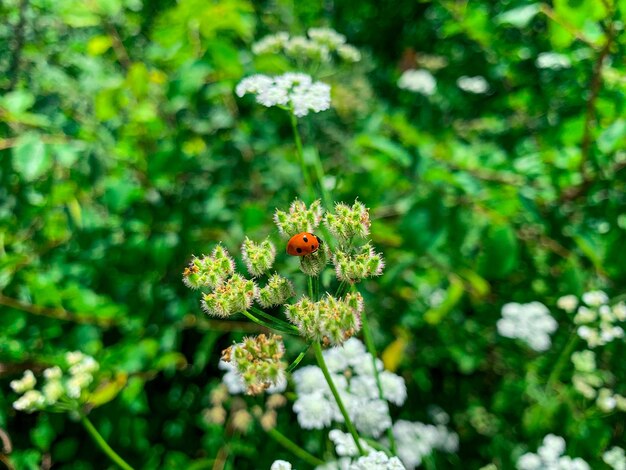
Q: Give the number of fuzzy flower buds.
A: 10